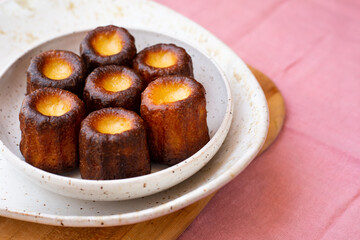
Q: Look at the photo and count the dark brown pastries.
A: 7